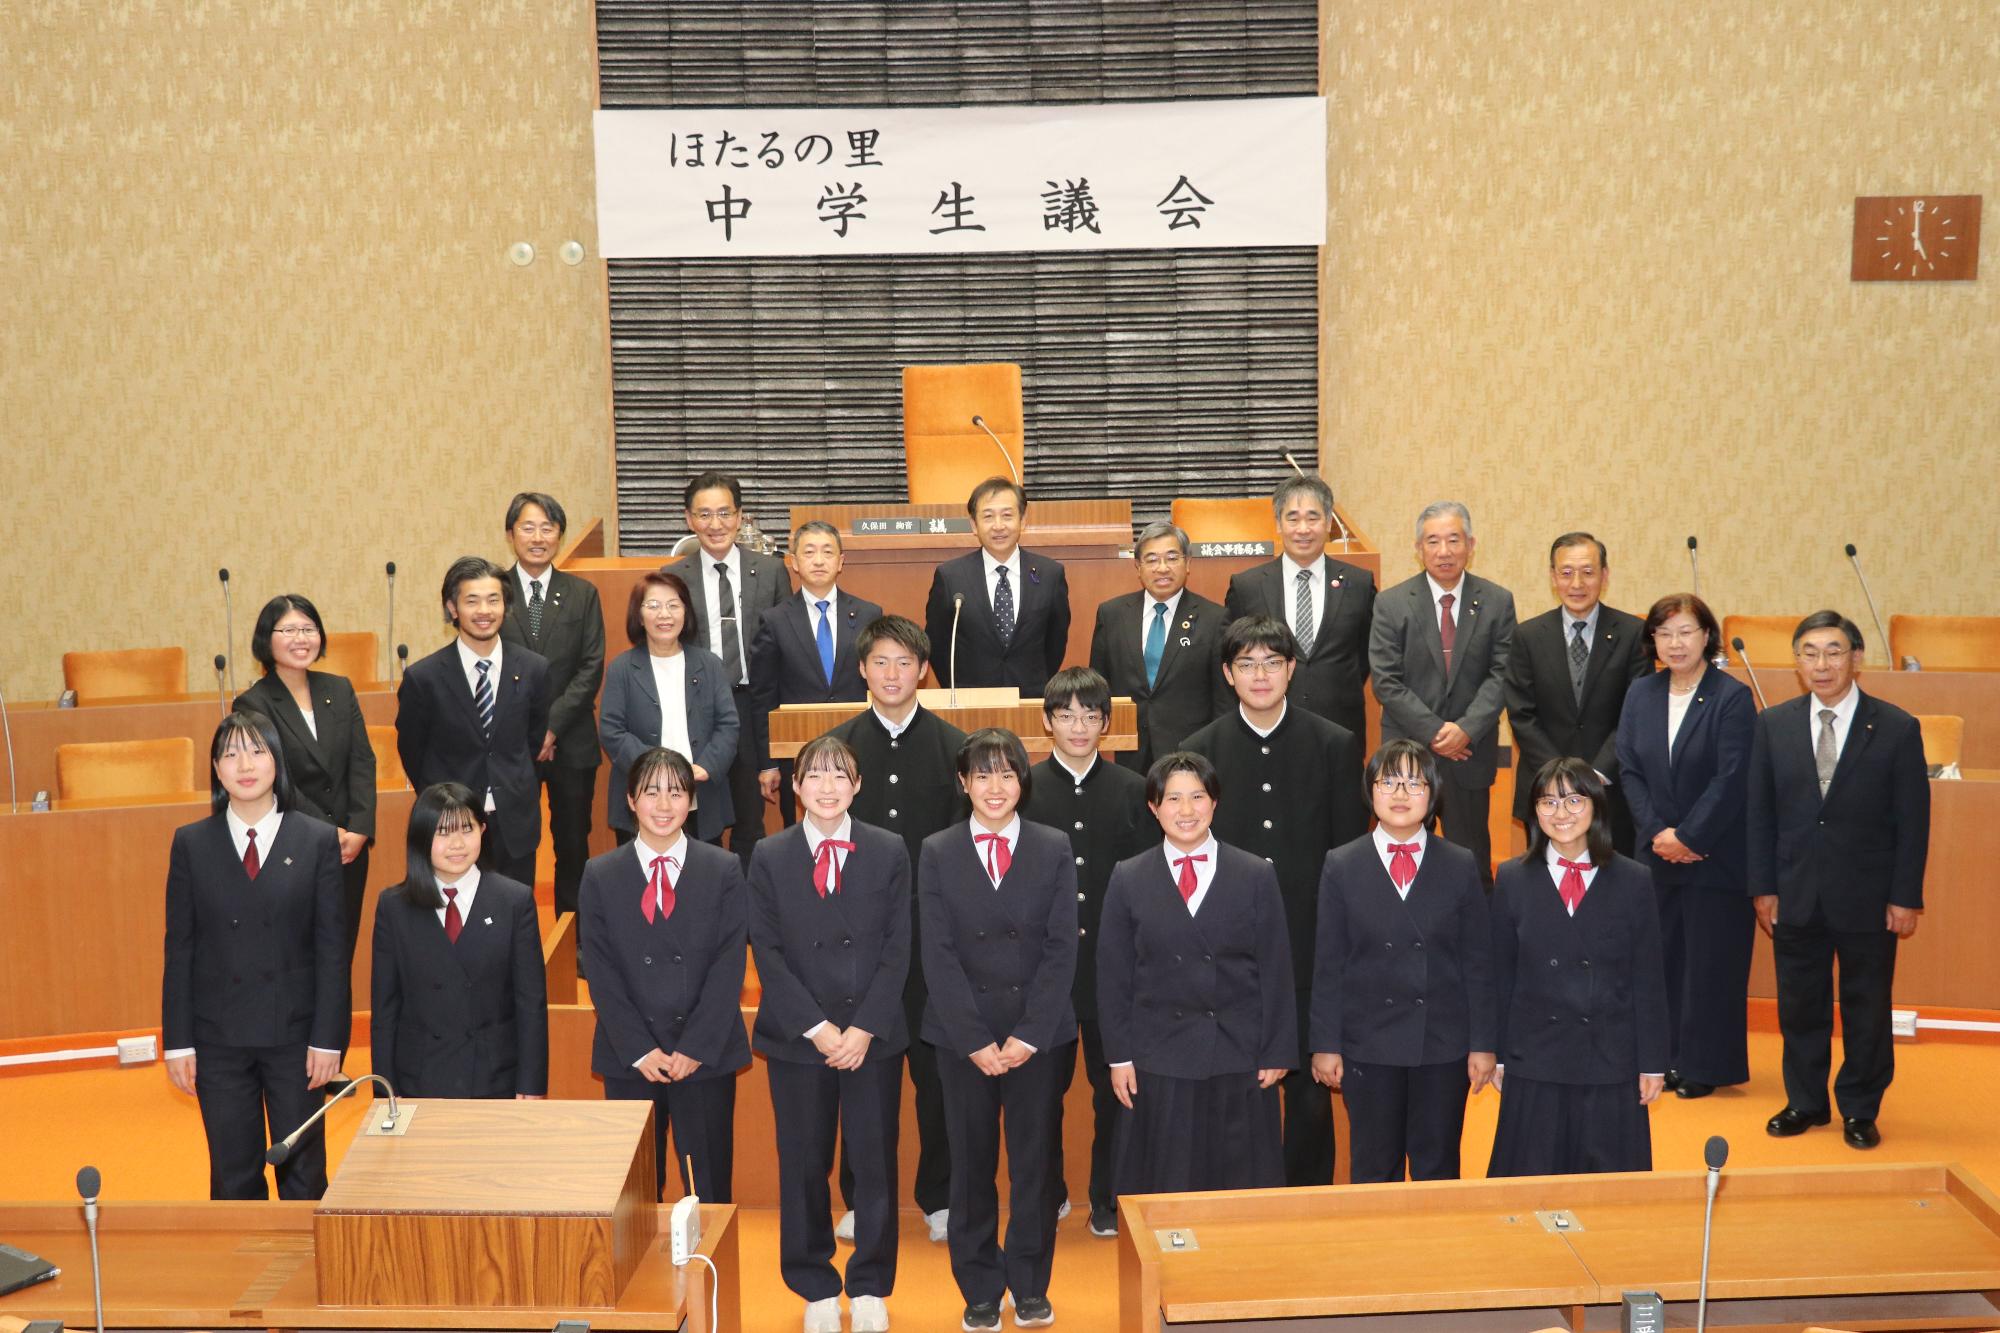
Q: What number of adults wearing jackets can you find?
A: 13